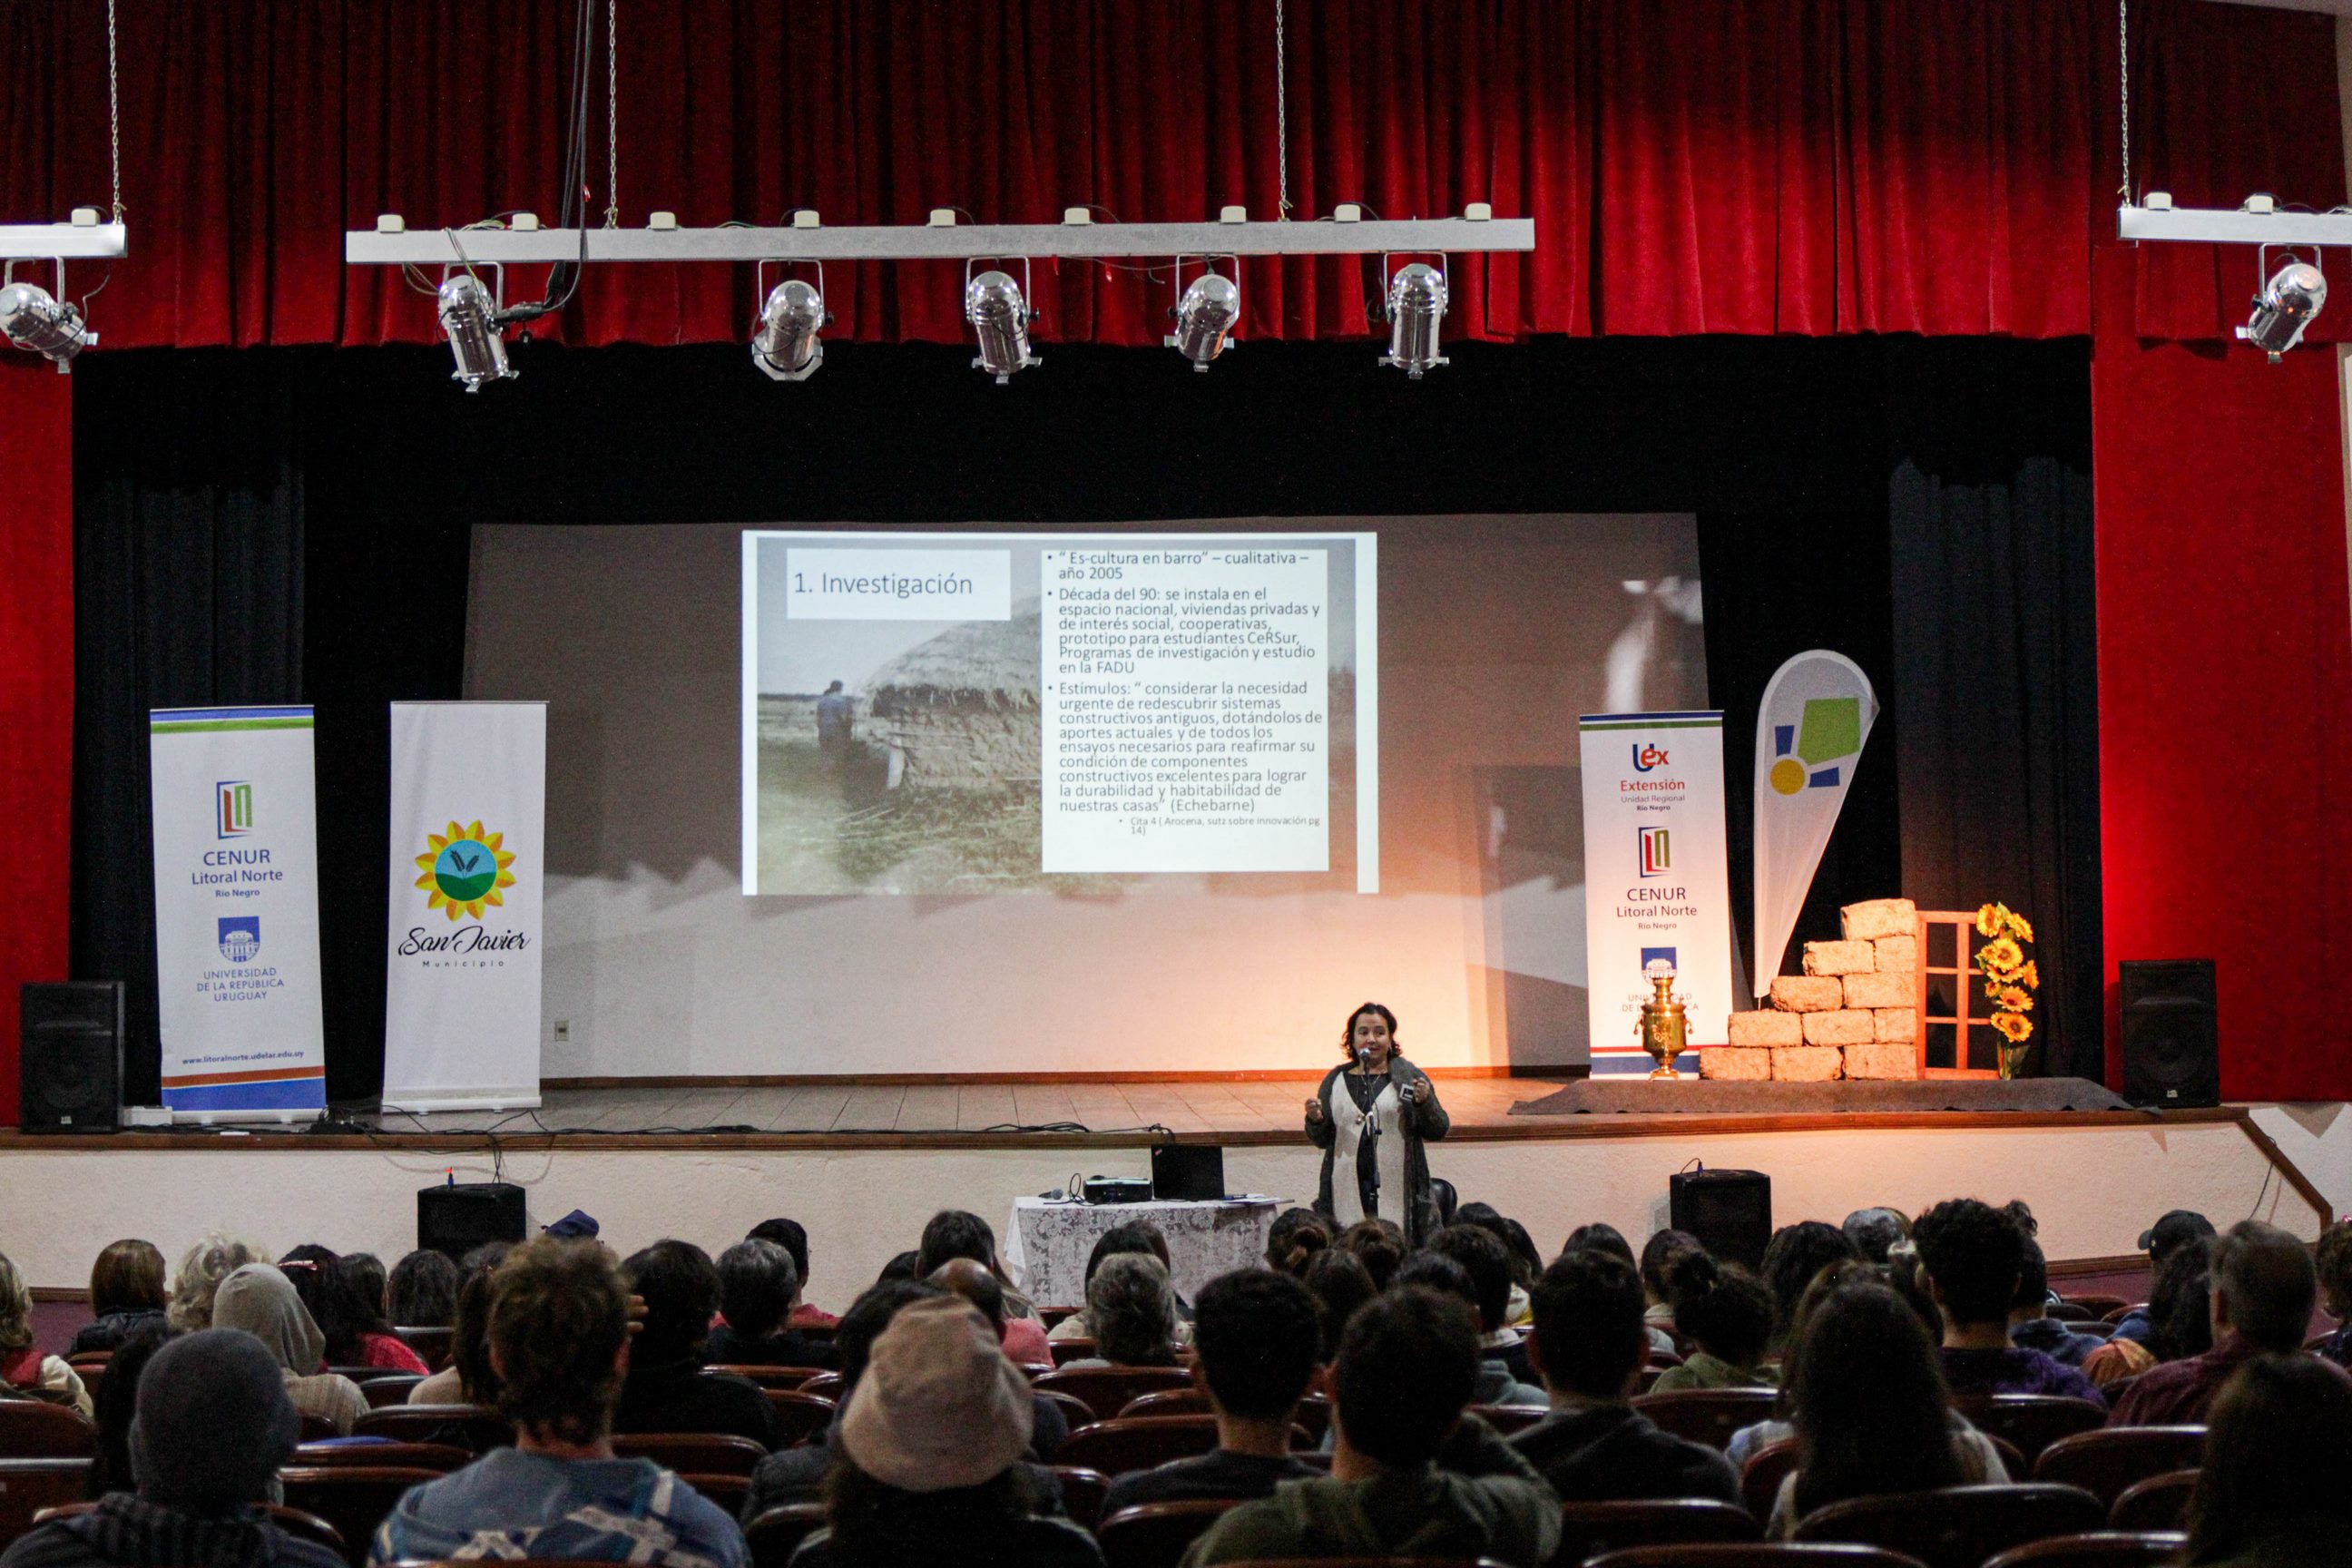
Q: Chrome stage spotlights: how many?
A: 7